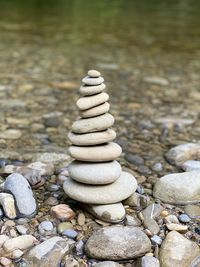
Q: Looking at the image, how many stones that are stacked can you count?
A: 11